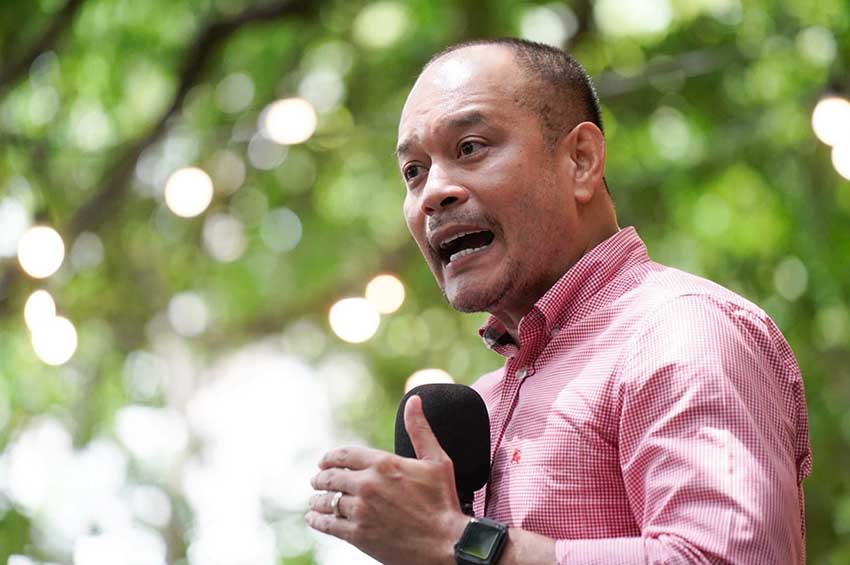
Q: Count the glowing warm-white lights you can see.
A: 10